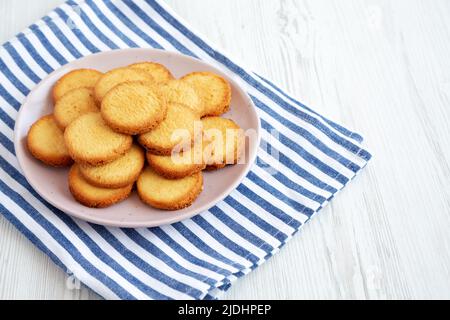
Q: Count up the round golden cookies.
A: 15